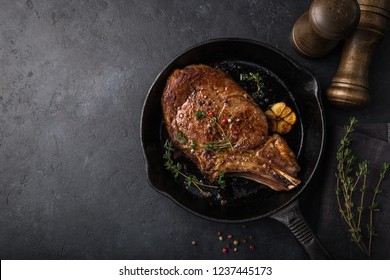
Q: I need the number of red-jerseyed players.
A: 0